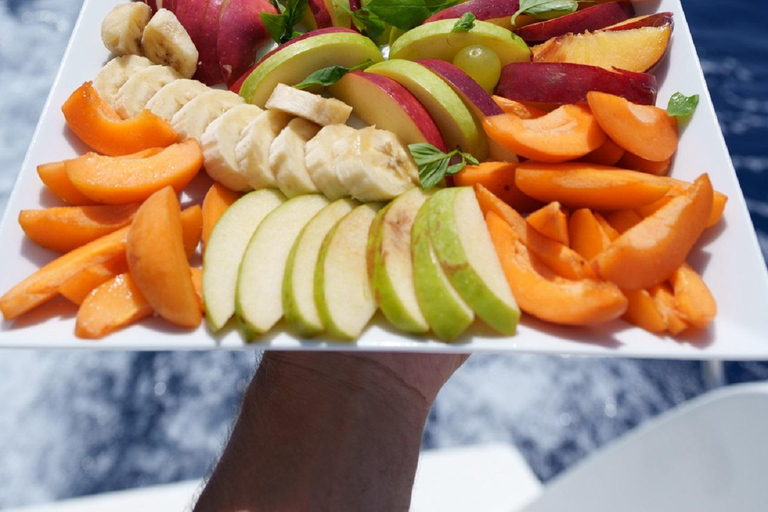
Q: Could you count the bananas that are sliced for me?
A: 12